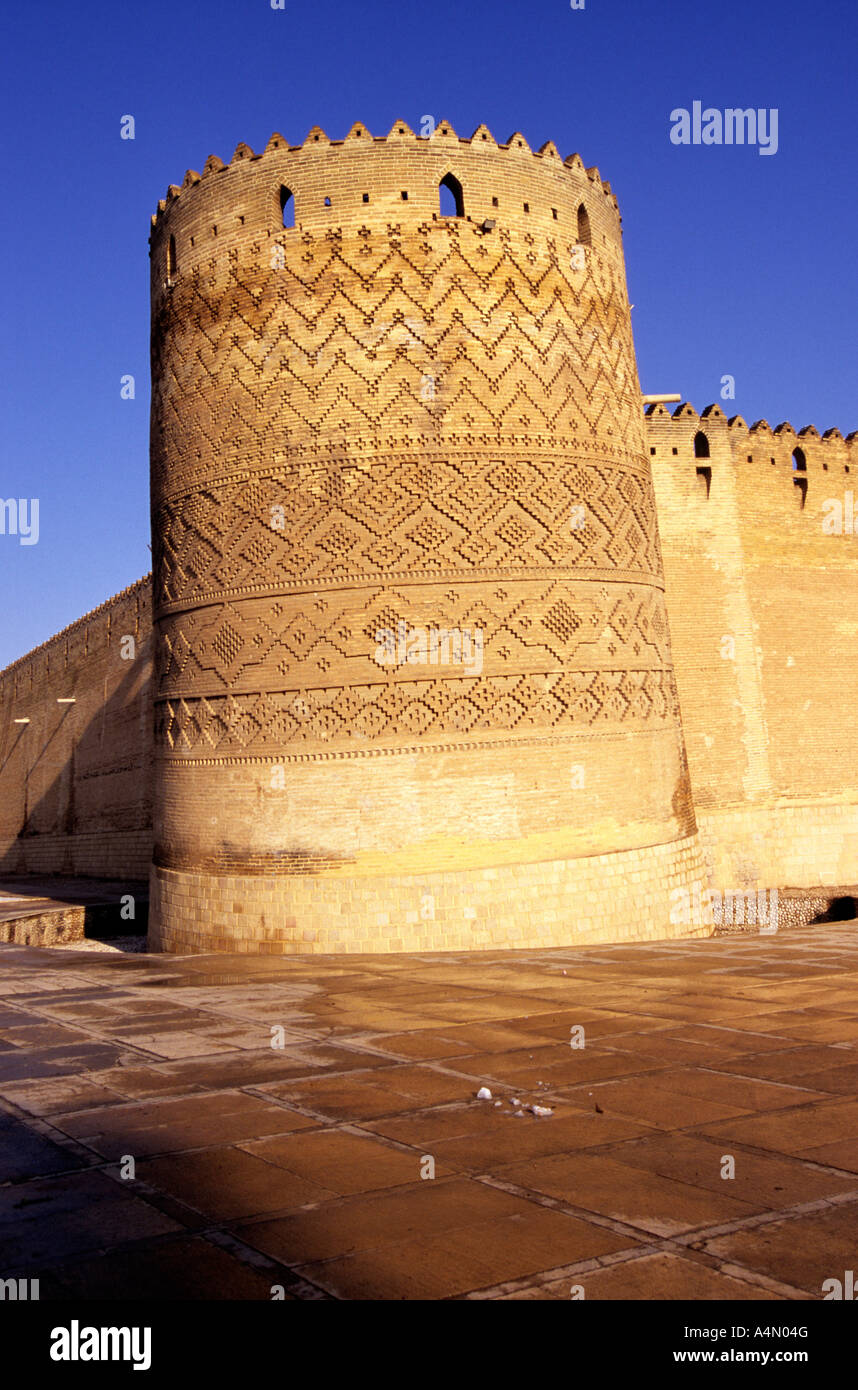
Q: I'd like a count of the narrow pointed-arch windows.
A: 6